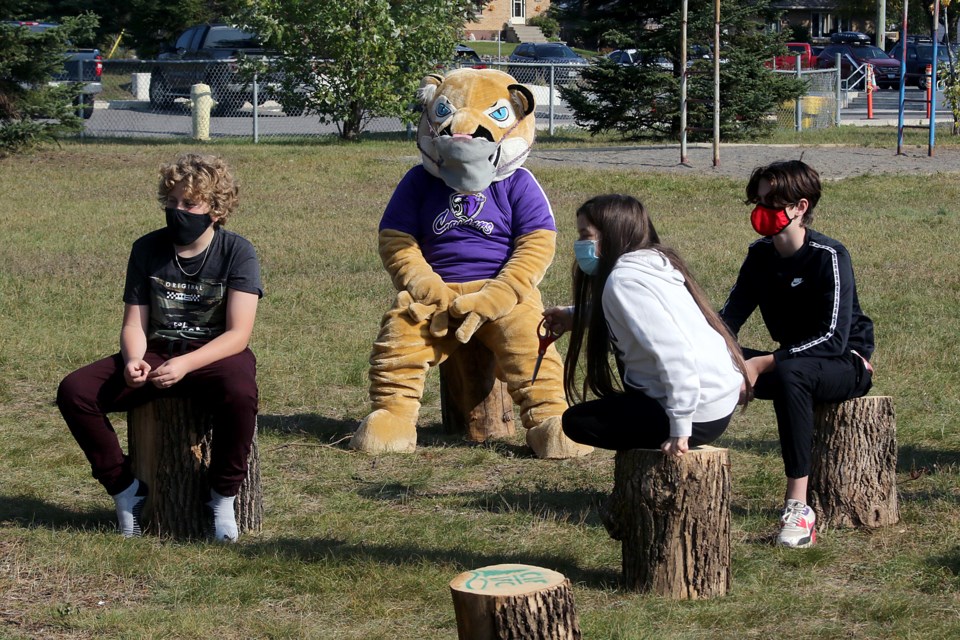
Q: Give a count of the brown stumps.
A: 5